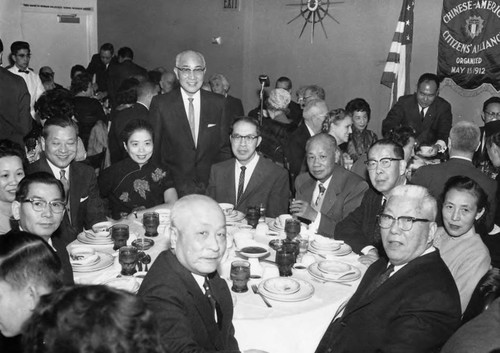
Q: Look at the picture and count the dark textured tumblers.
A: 8